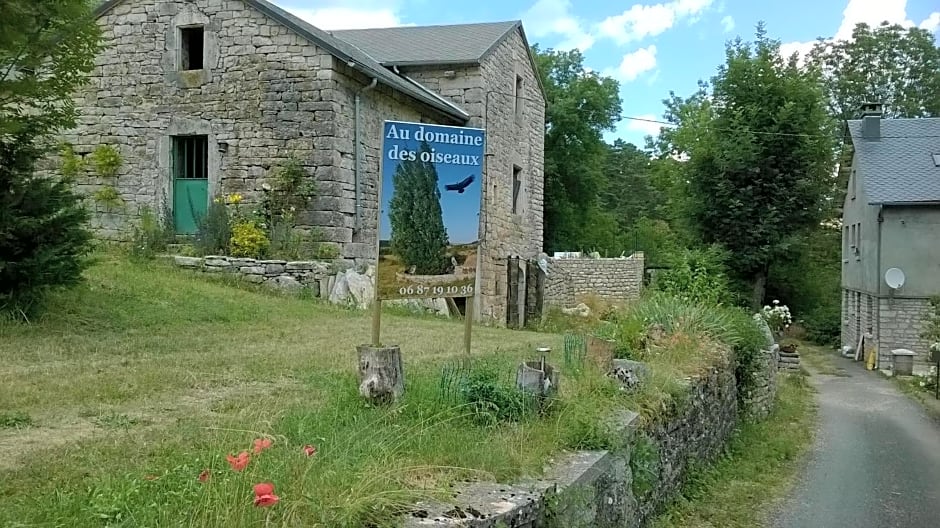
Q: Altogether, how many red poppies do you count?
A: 5